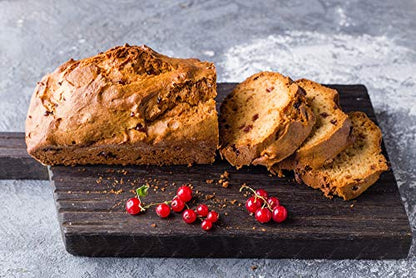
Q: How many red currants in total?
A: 13